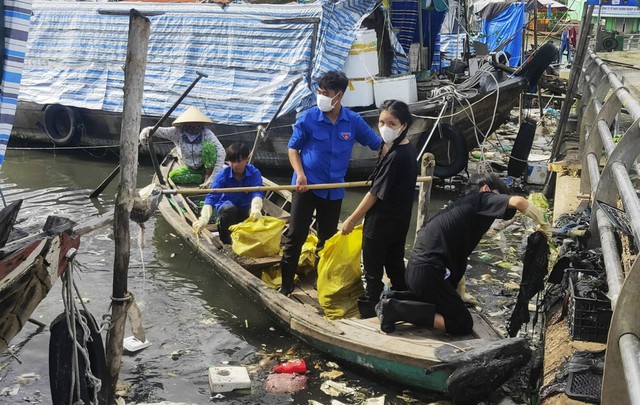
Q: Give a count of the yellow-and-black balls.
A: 0